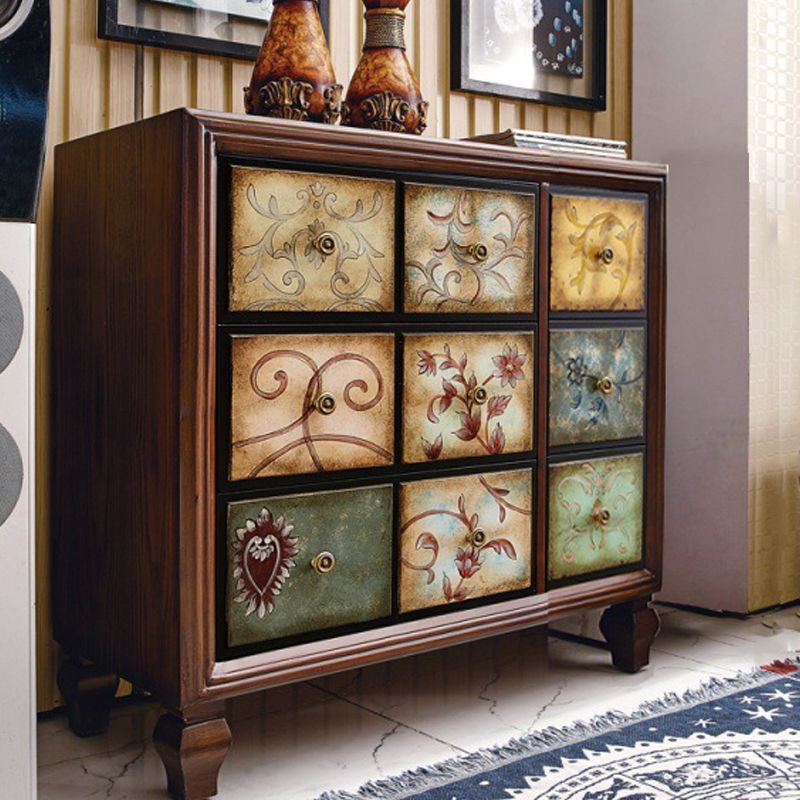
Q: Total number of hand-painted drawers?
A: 9